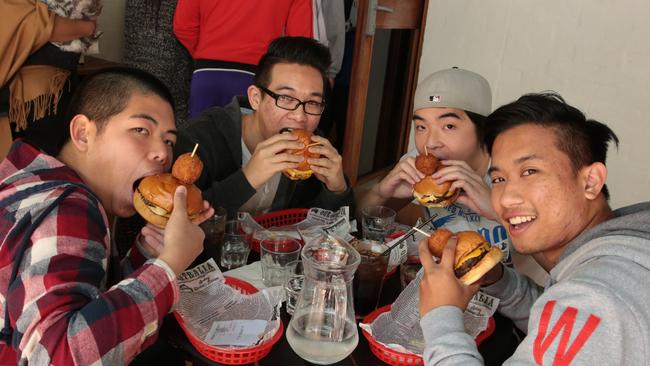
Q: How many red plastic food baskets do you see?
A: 4